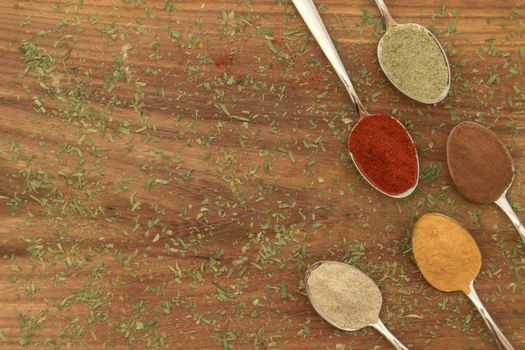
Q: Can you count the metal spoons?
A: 5